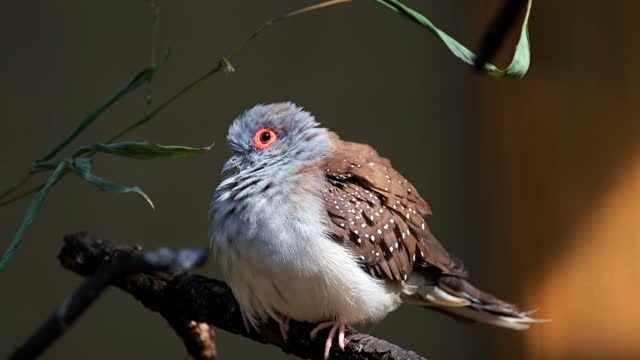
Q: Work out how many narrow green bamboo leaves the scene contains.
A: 5